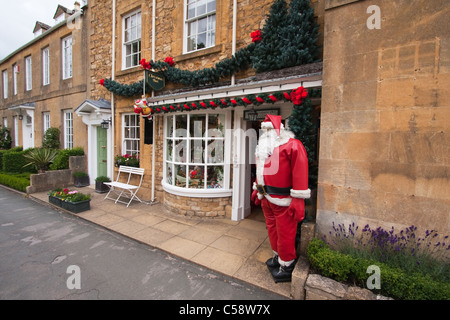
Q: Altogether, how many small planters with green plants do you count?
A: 2